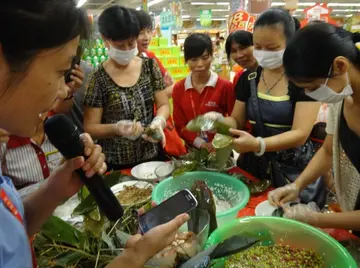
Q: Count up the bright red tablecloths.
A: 1